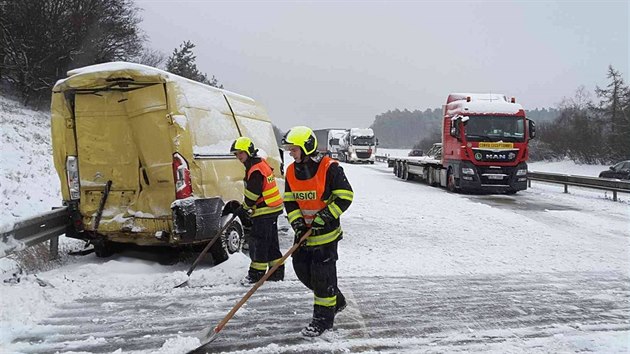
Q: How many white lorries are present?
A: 2